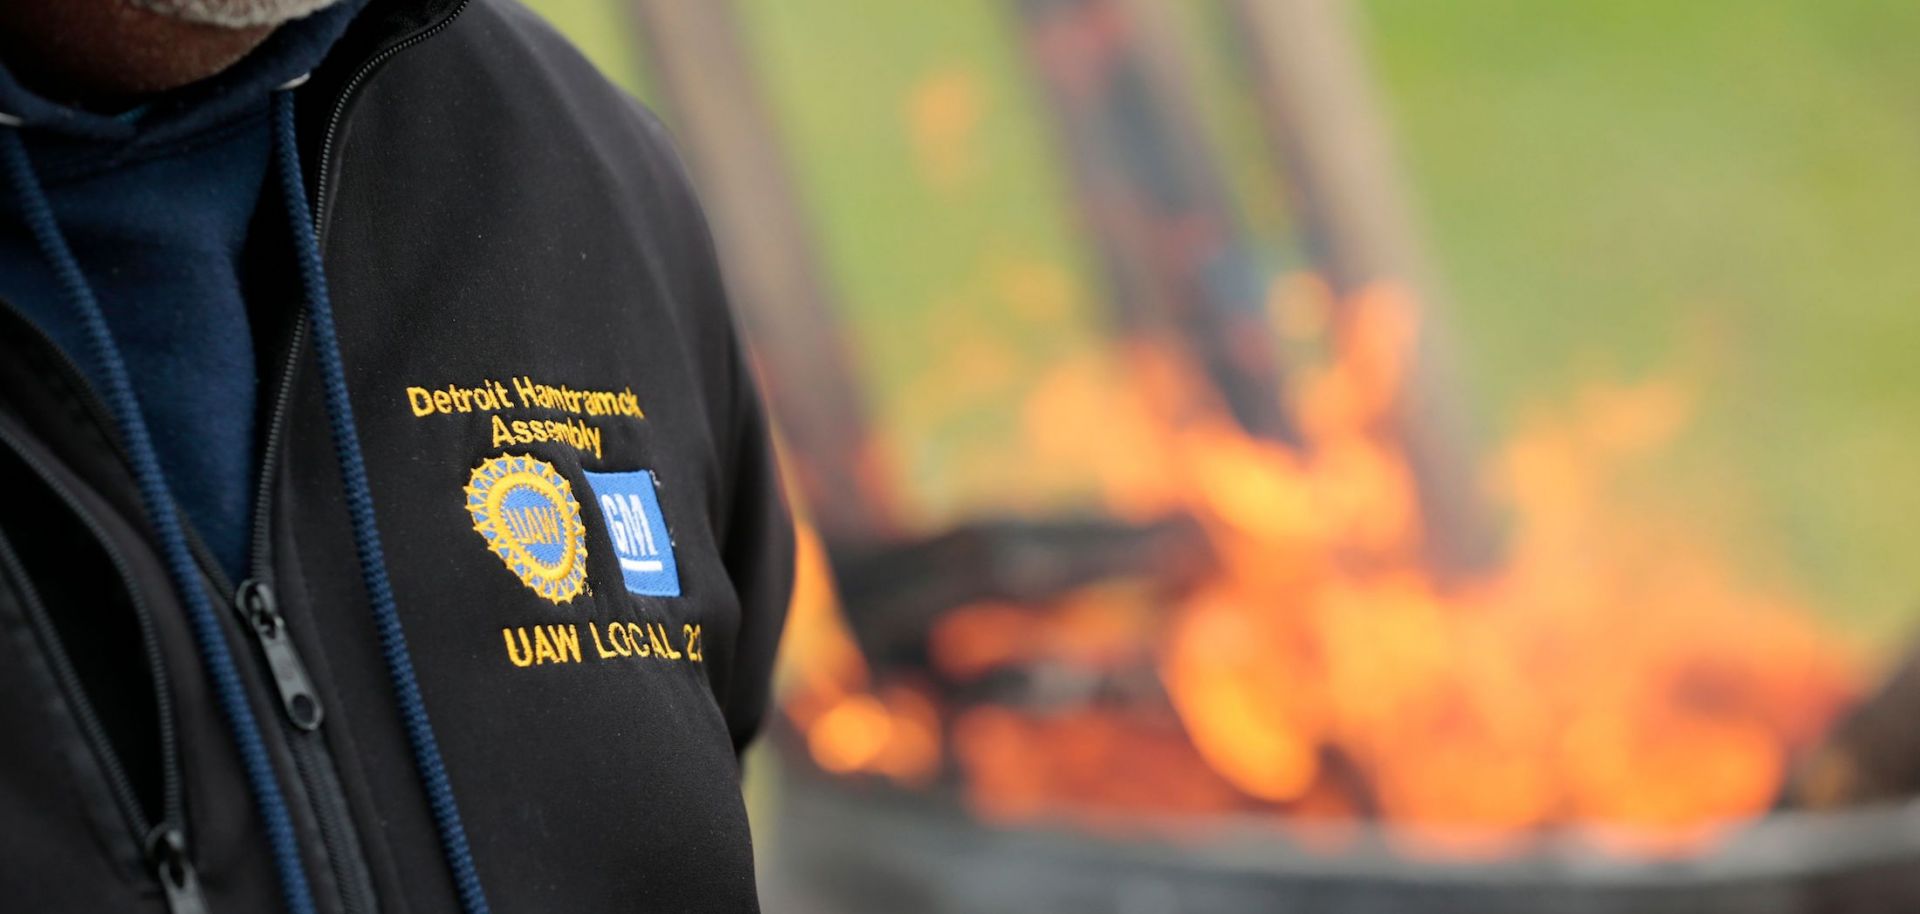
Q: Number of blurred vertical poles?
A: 3